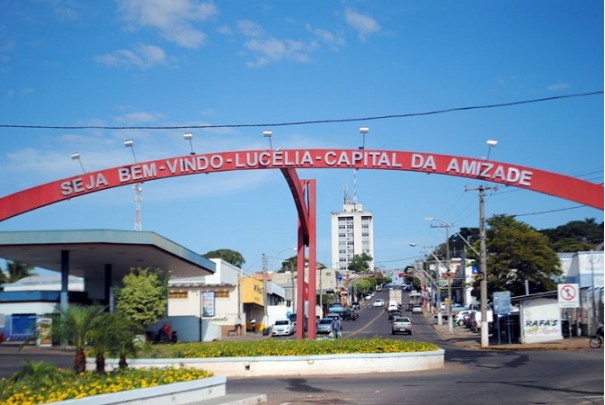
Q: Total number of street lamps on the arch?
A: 6